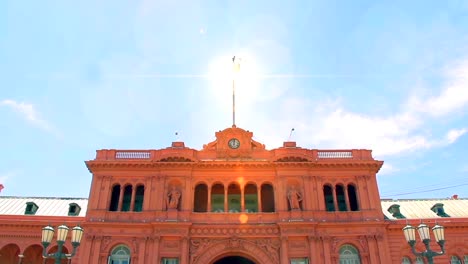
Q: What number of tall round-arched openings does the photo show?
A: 11